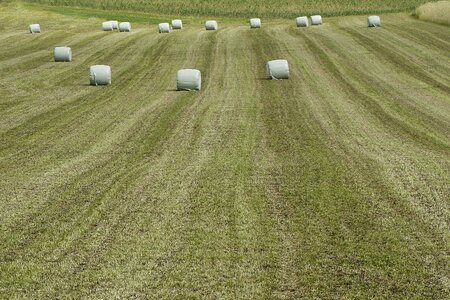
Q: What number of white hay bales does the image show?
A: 15